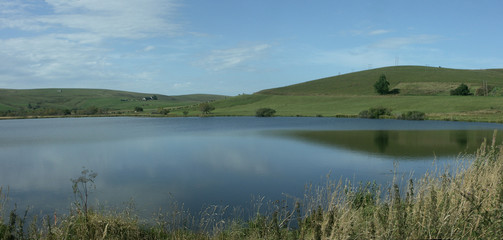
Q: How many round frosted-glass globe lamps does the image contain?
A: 0